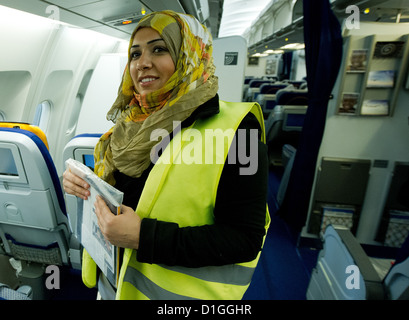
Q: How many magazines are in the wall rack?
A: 5